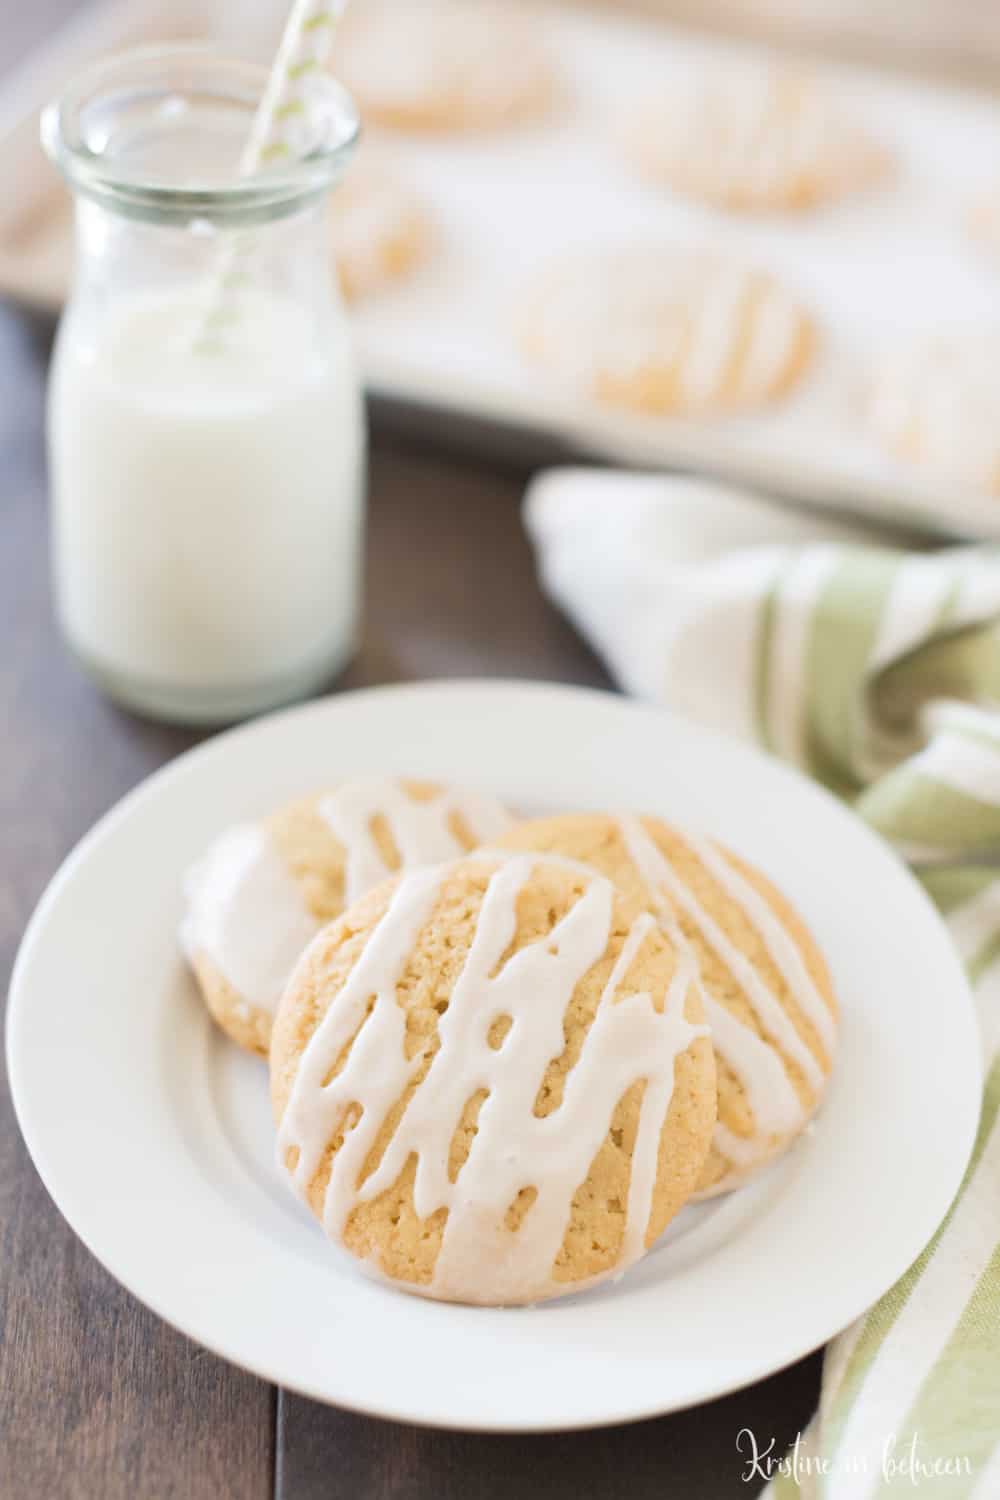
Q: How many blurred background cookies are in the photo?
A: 6